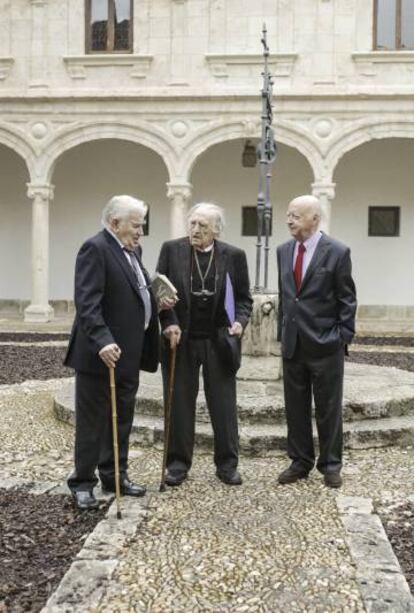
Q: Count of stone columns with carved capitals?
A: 3